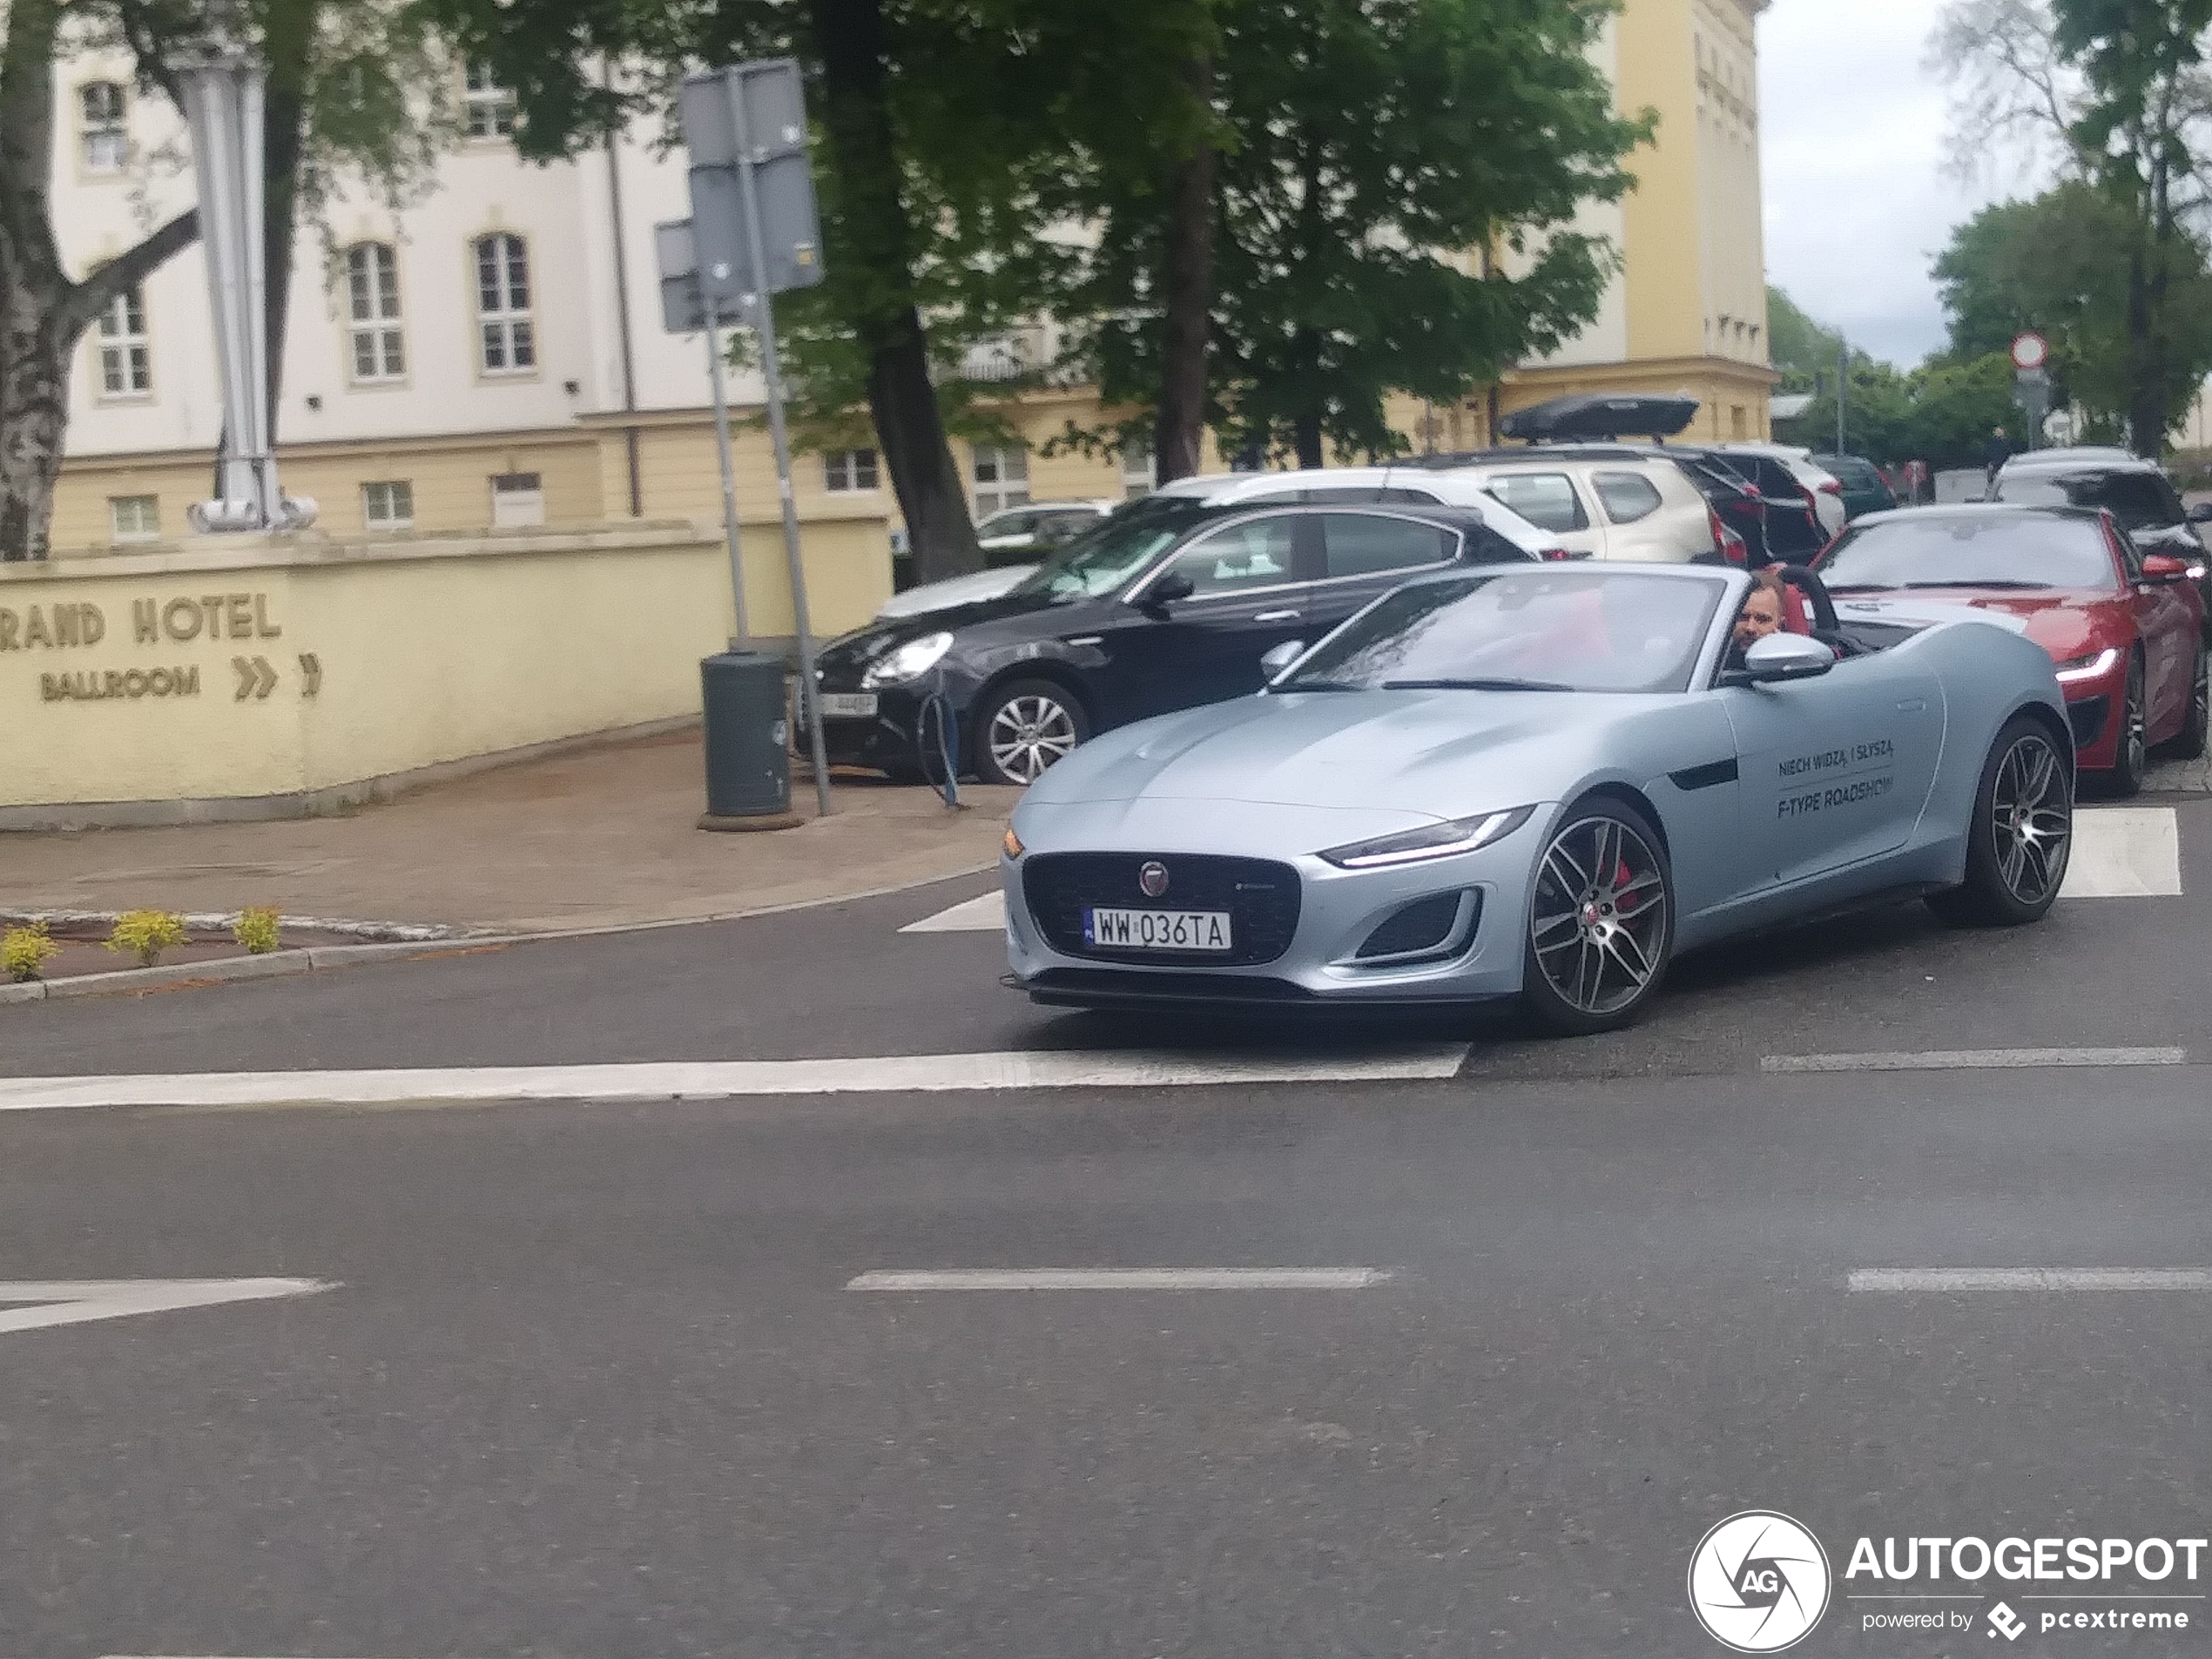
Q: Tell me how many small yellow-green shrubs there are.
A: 3